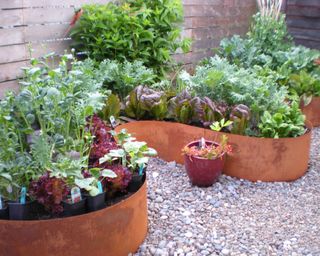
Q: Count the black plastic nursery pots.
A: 5